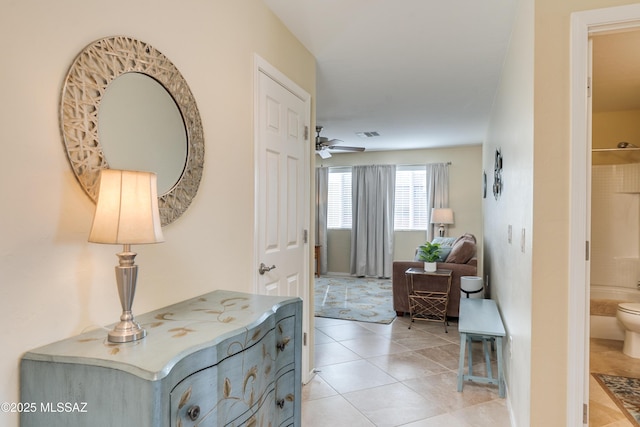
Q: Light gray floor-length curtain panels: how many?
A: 3